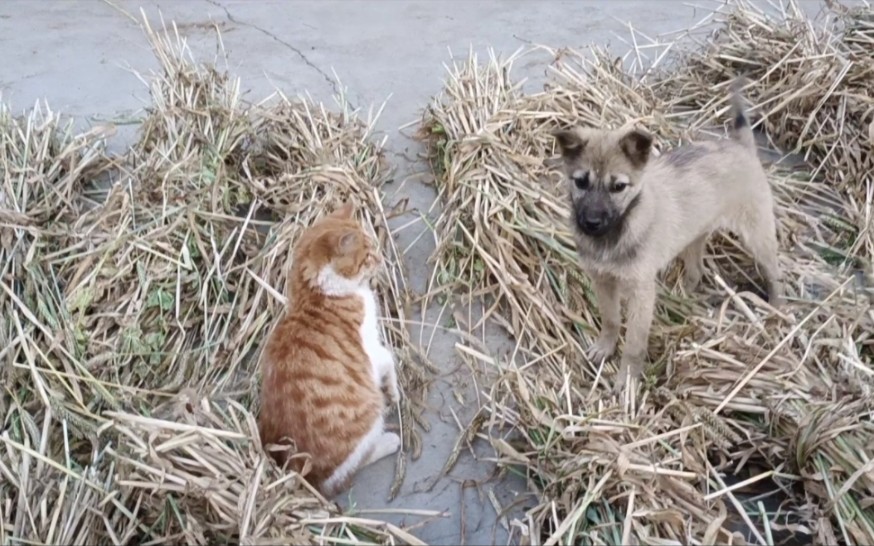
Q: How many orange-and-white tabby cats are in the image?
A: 1